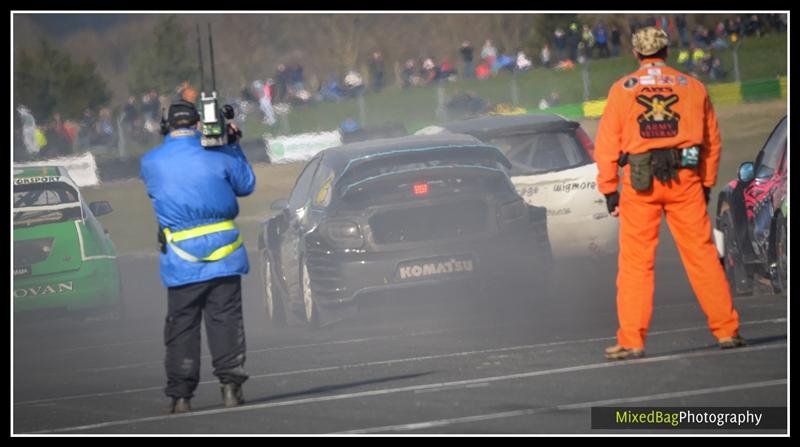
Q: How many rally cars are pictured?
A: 4